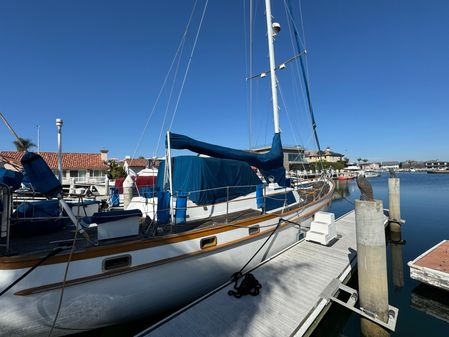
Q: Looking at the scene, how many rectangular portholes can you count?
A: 3